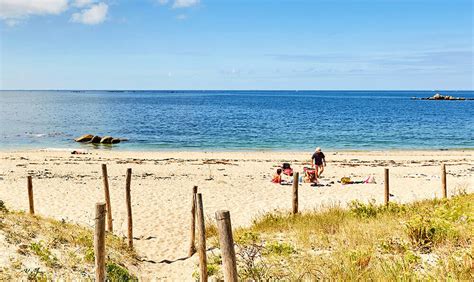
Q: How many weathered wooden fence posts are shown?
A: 10